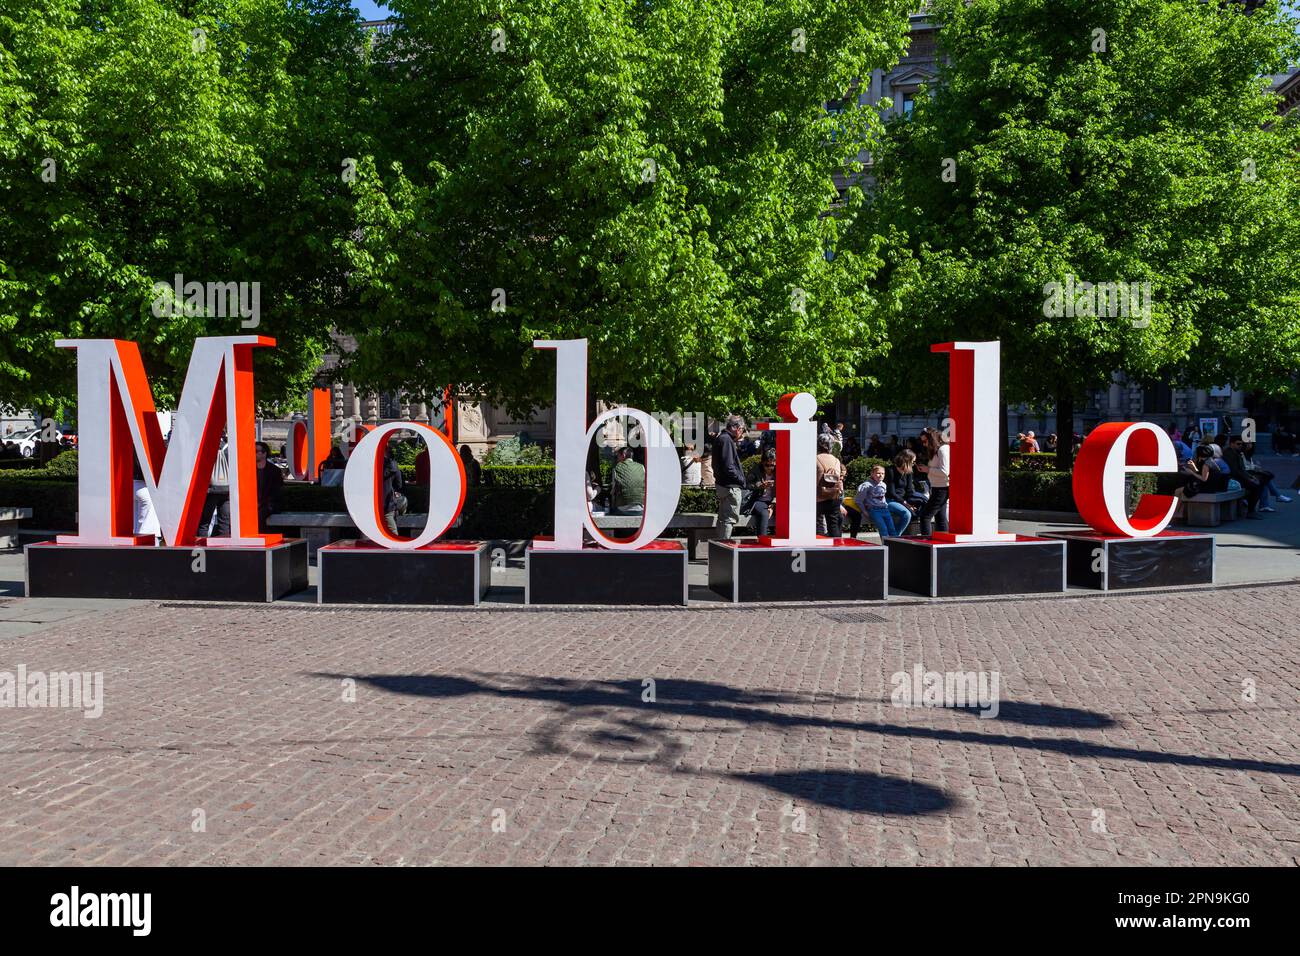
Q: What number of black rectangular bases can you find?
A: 6